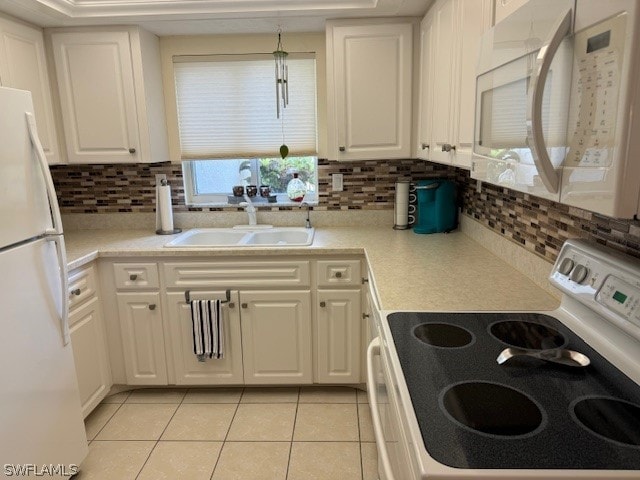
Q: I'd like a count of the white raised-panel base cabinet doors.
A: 5